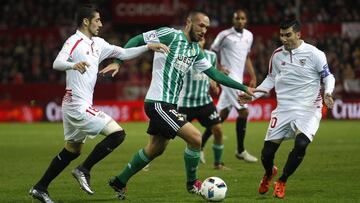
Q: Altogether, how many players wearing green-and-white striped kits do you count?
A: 2